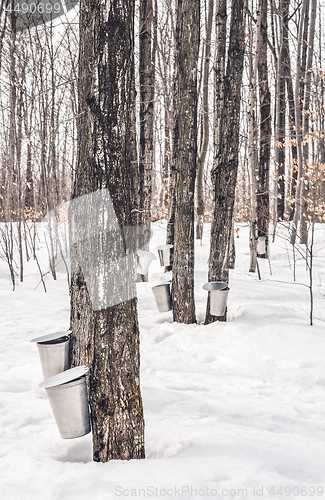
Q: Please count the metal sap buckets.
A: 7